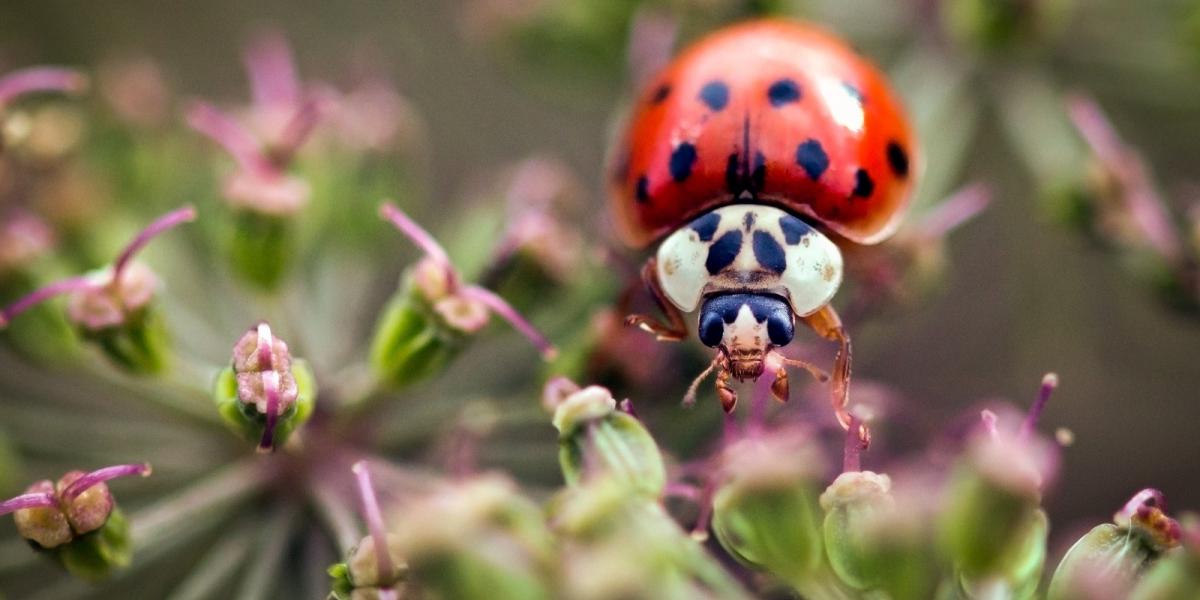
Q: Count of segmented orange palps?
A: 2